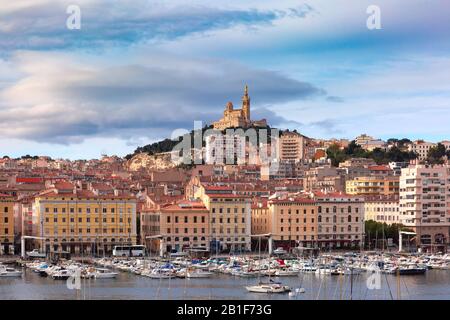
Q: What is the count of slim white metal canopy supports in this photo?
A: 4